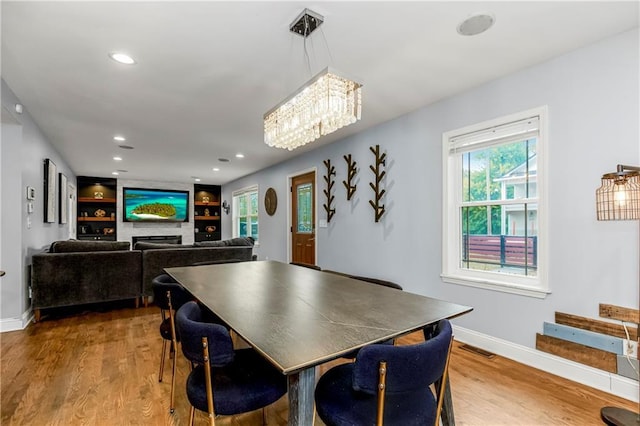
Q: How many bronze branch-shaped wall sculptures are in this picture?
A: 3